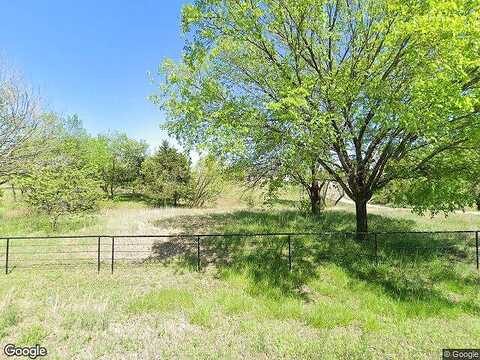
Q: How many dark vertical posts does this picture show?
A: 7